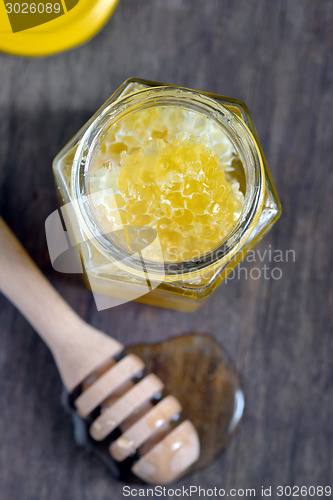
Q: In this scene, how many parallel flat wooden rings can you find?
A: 3